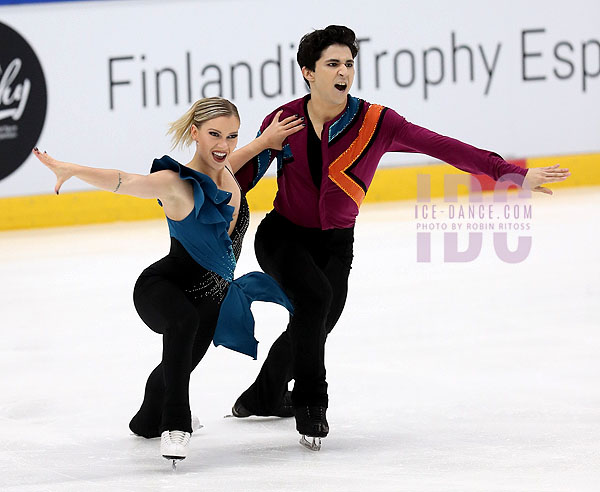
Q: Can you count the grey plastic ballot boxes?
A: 0